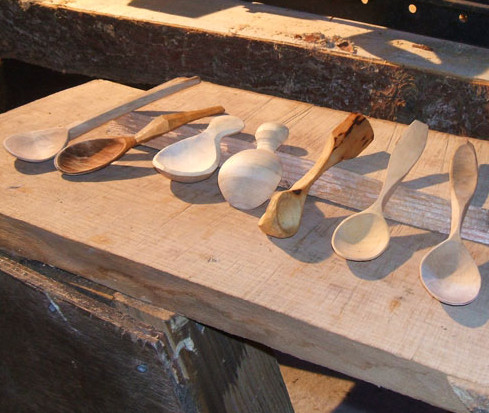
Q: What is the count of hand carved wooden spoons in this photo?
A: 7